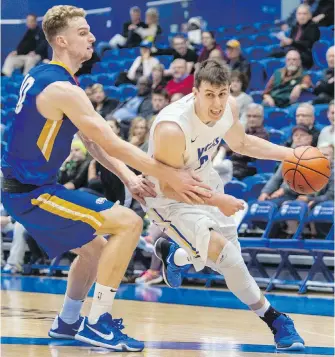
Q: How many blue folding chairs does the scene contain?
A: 3